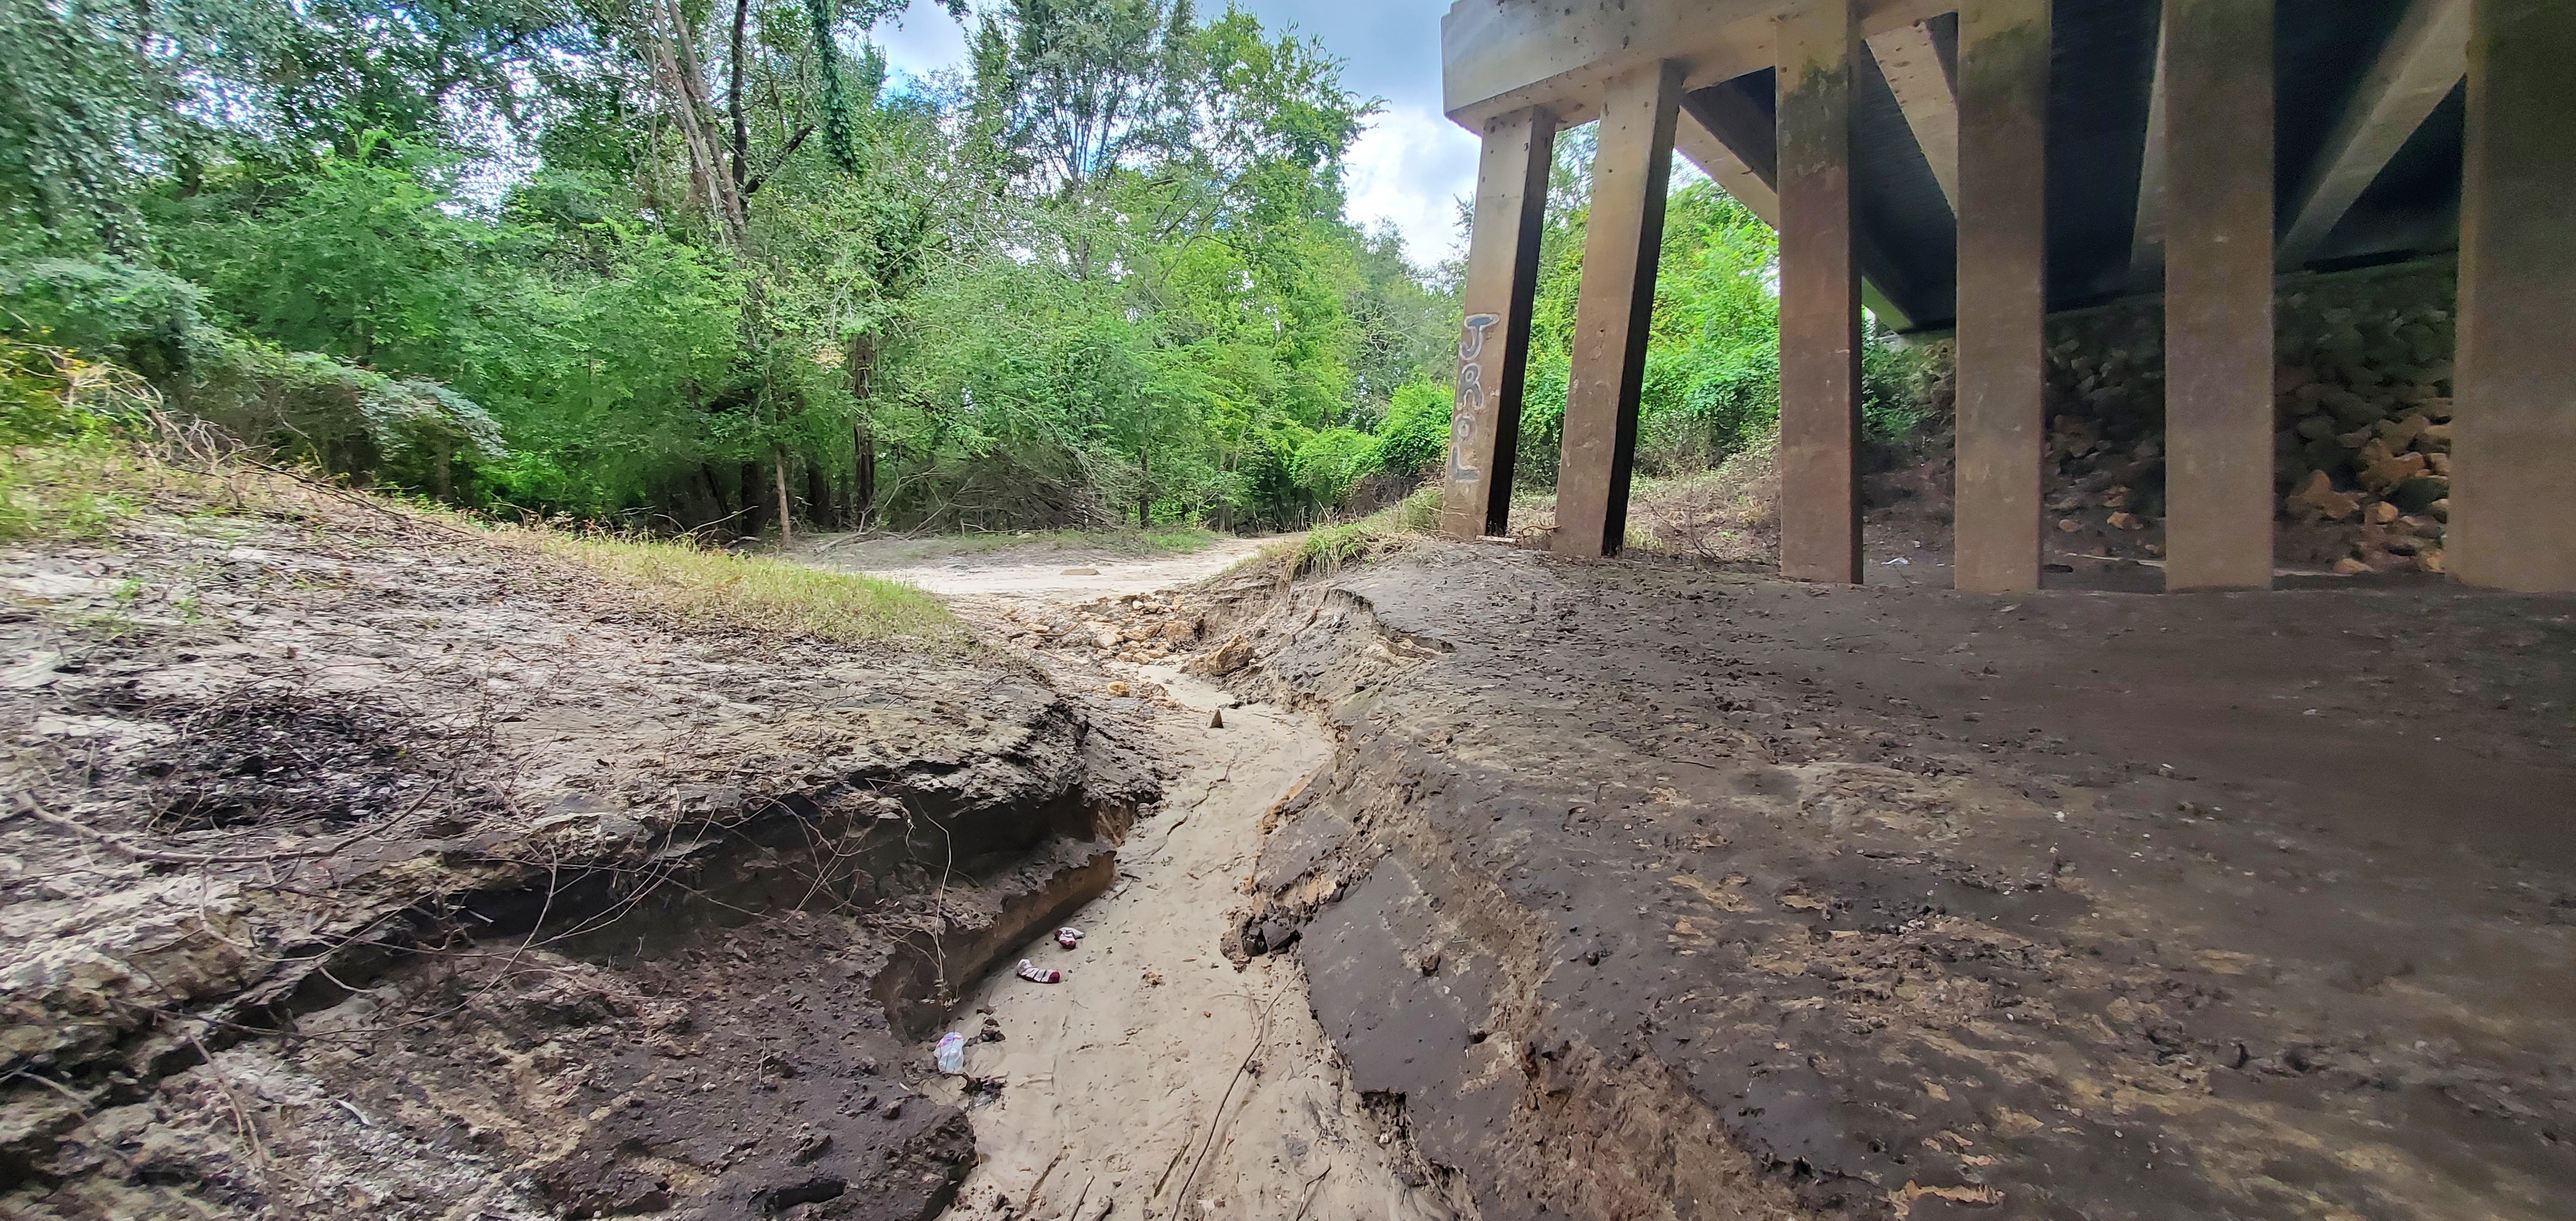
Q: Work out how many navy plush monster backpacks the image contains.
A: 0